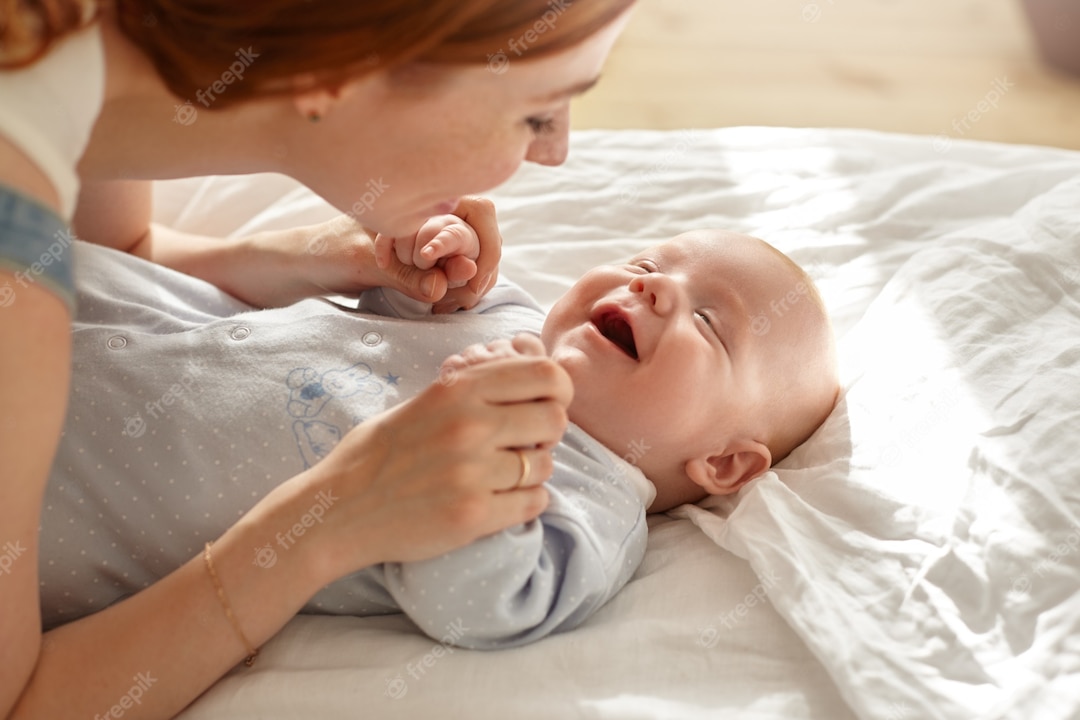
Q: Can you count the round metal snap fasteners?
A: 3